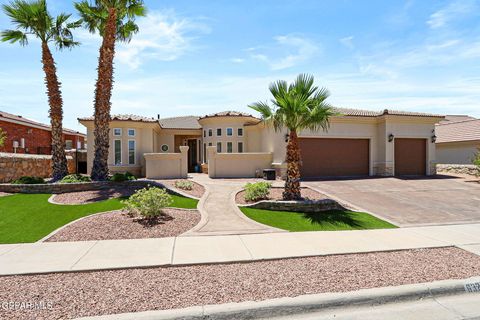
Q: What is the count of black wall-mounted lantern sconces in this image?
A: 3